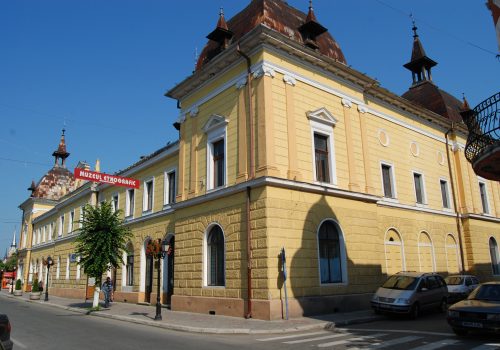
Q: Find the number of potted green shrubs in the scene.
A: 2